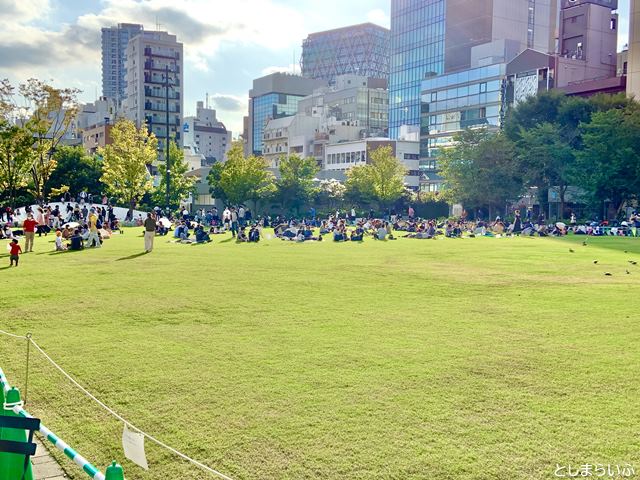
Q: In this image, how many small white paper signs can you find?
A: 1